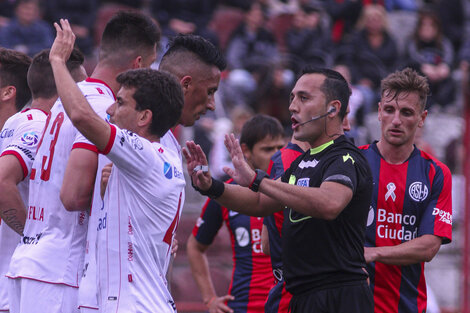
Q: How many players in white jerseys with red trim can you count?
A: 5